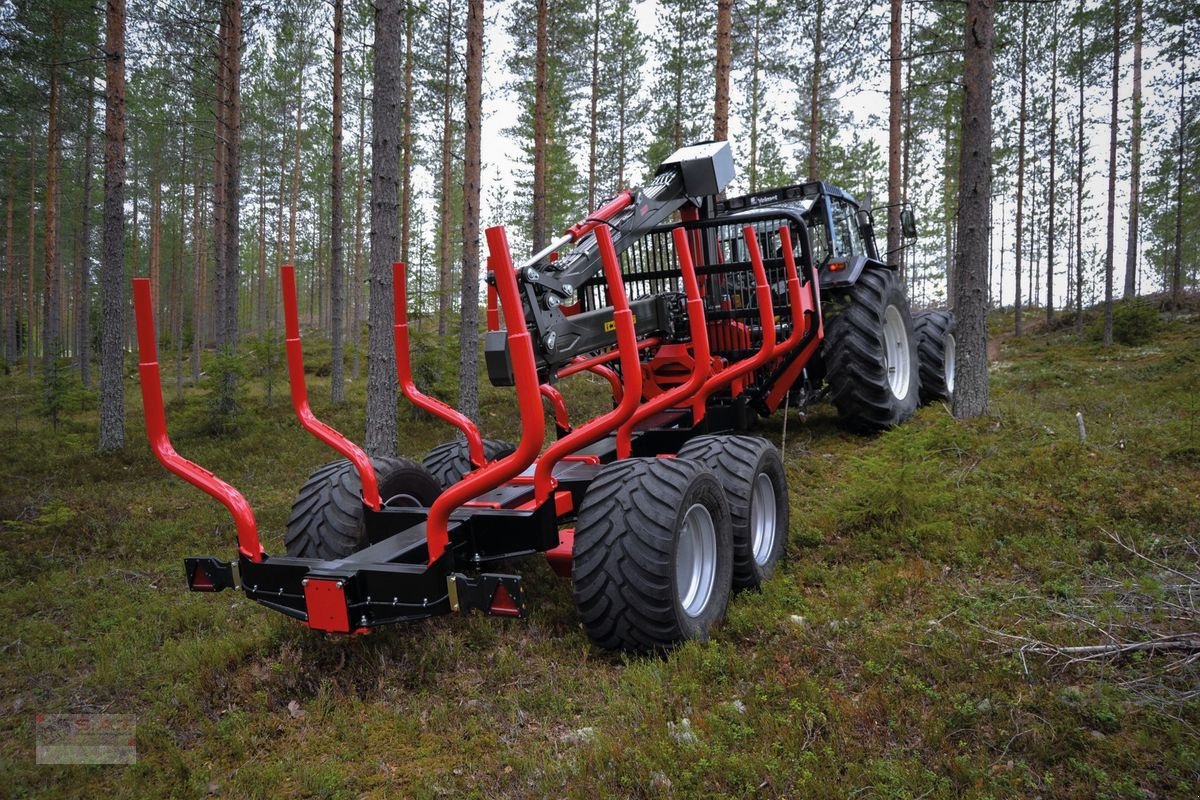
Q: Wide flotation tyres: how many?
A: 4